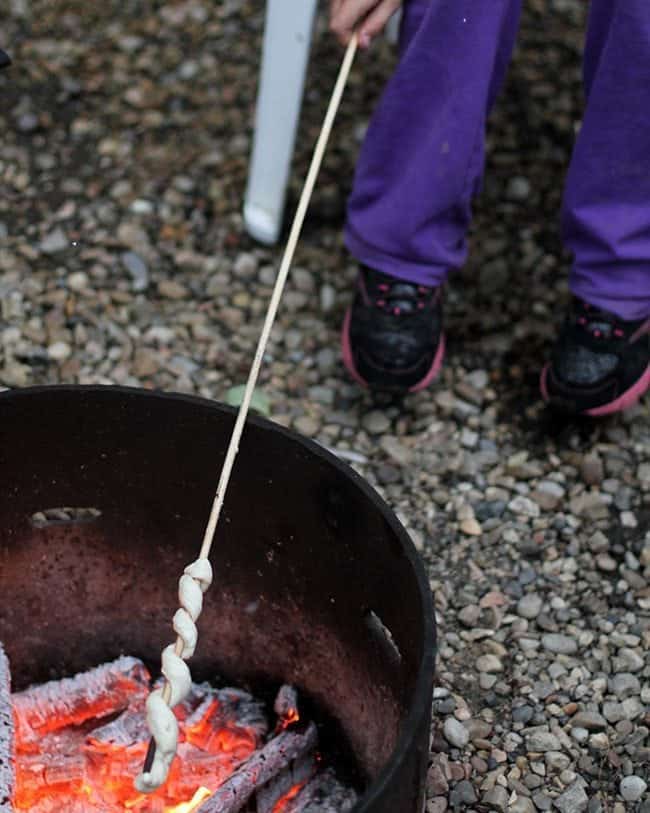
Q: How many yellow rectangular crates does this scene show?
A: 0